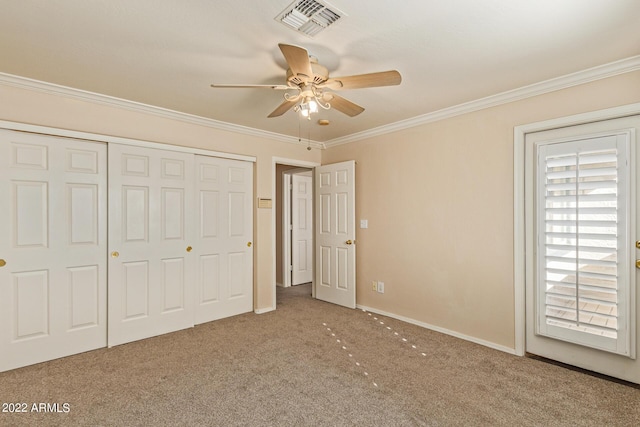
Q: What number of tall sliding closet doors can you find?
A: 3